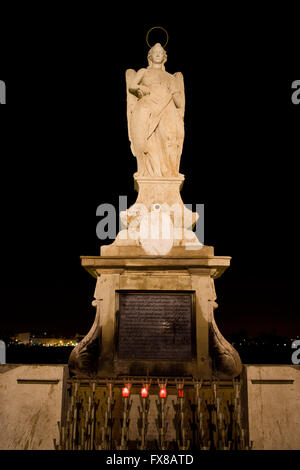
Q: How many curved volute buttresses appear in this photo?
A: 2